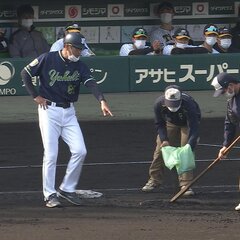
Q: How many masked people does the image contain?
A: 9